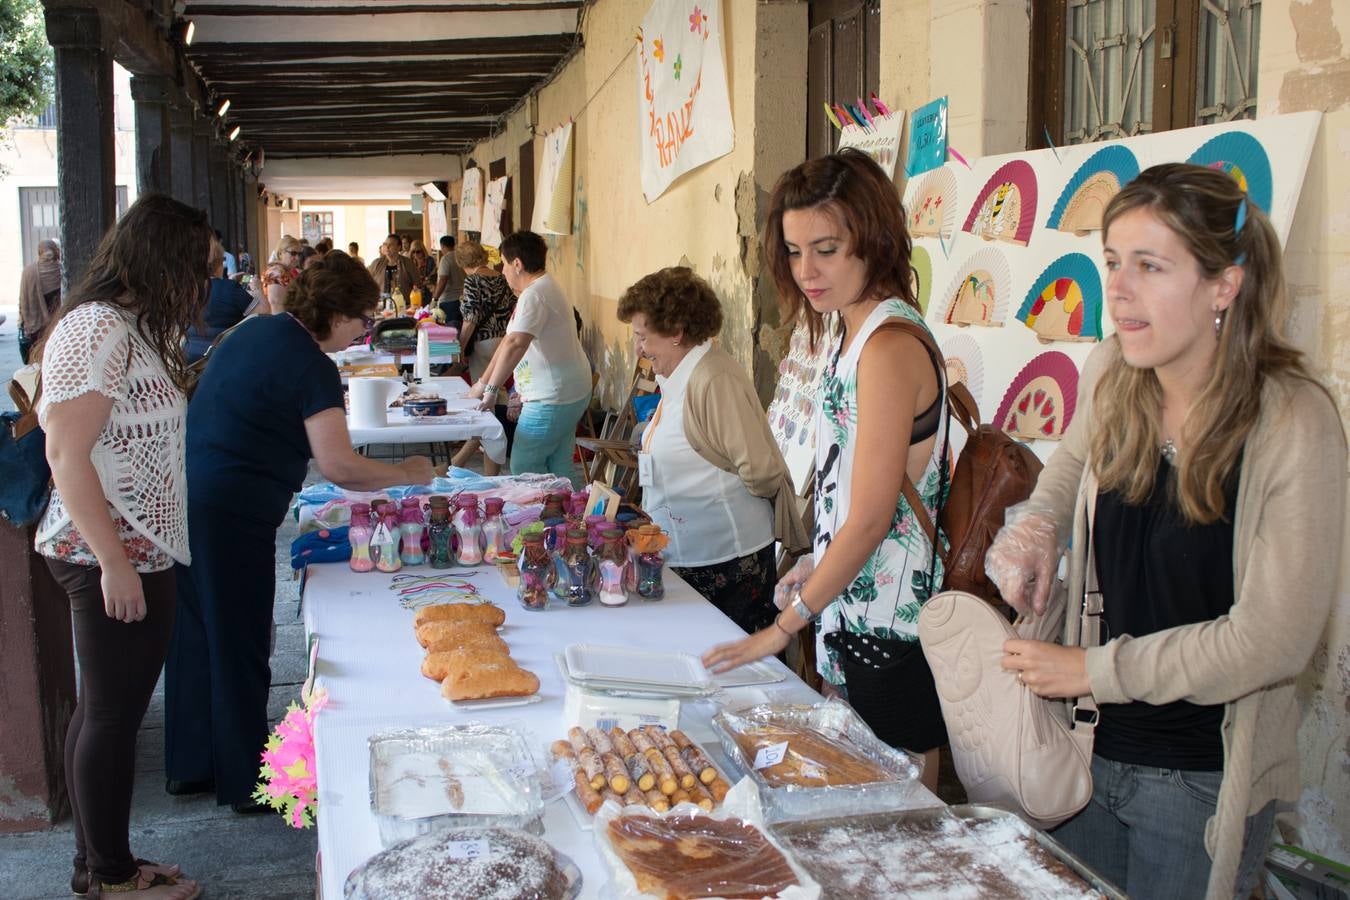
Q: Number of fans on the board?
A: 9